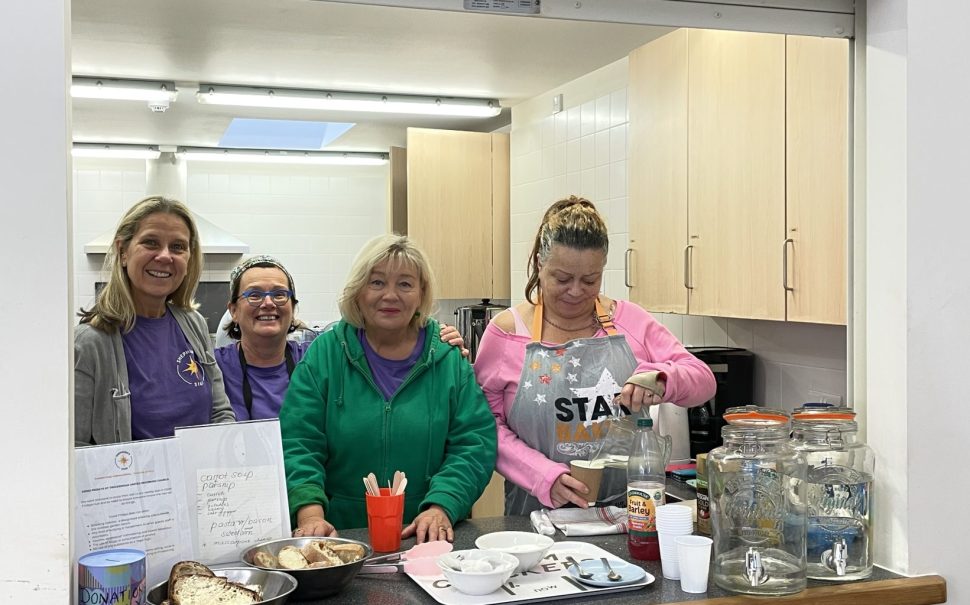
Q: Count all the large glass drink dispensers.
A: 2